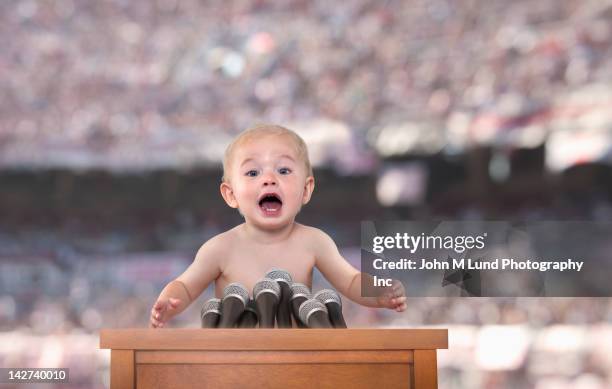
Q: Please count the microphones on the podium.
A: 8